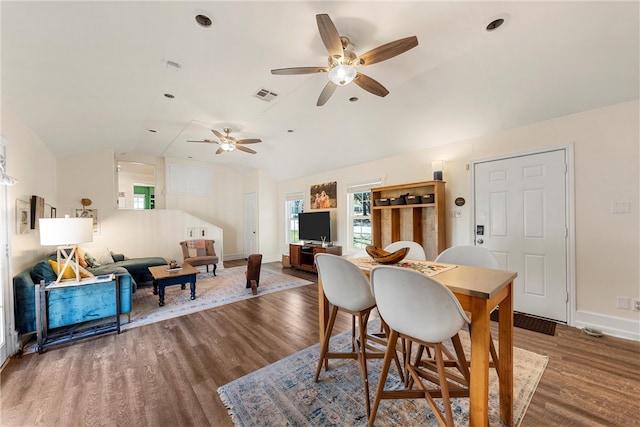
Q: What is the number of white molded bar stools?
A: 4